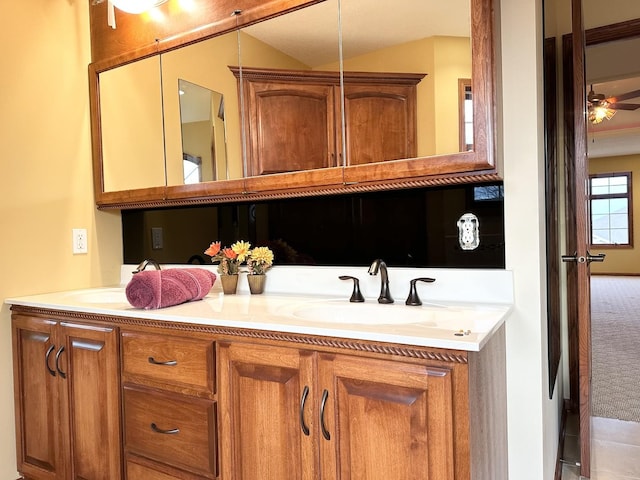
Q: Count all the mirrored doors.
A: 4